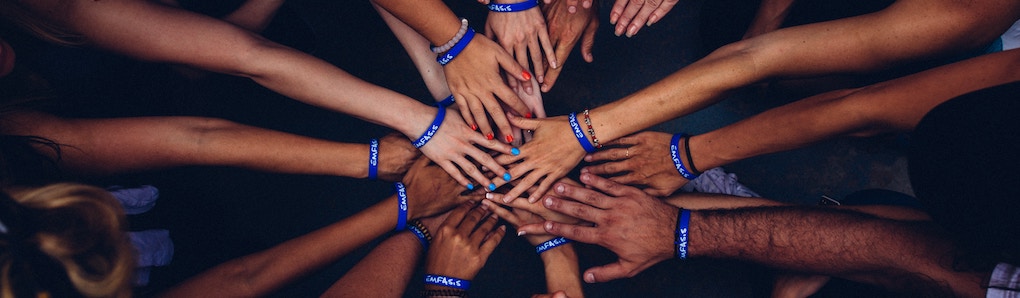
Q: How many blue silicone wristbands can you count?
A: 12